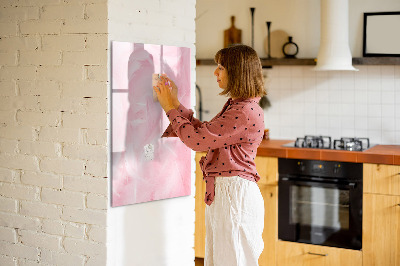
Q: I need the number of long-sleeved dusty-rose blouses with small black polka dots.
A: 1